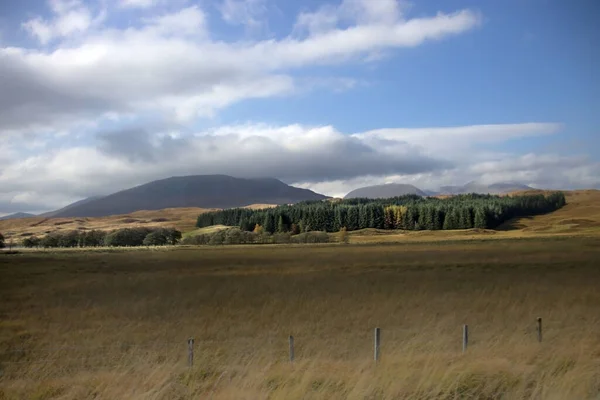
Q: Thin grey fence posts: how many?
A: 5